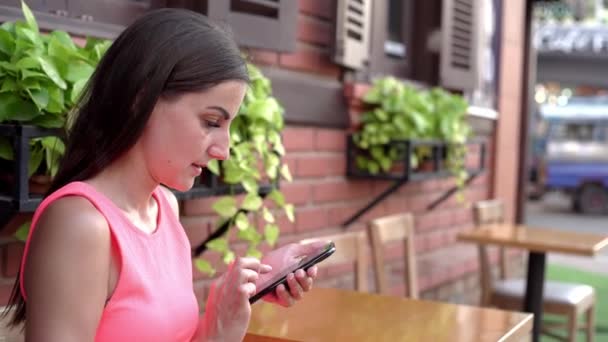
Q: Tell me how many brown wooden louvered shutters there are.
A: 3